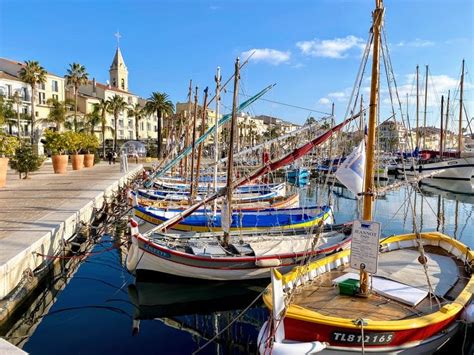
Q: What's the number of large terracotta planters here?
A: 4